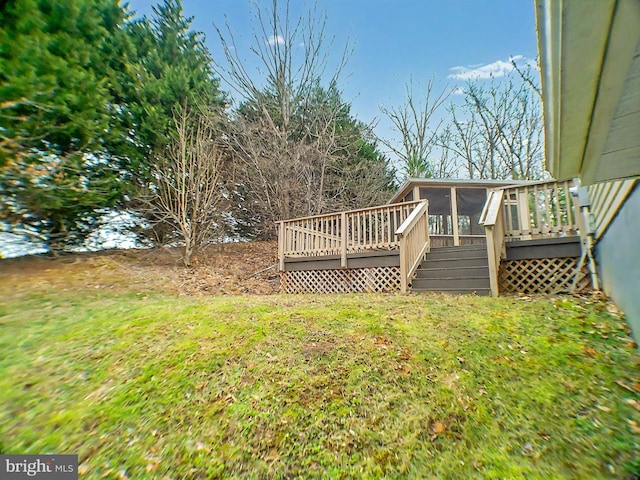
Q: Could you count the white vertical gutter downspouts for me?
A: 1